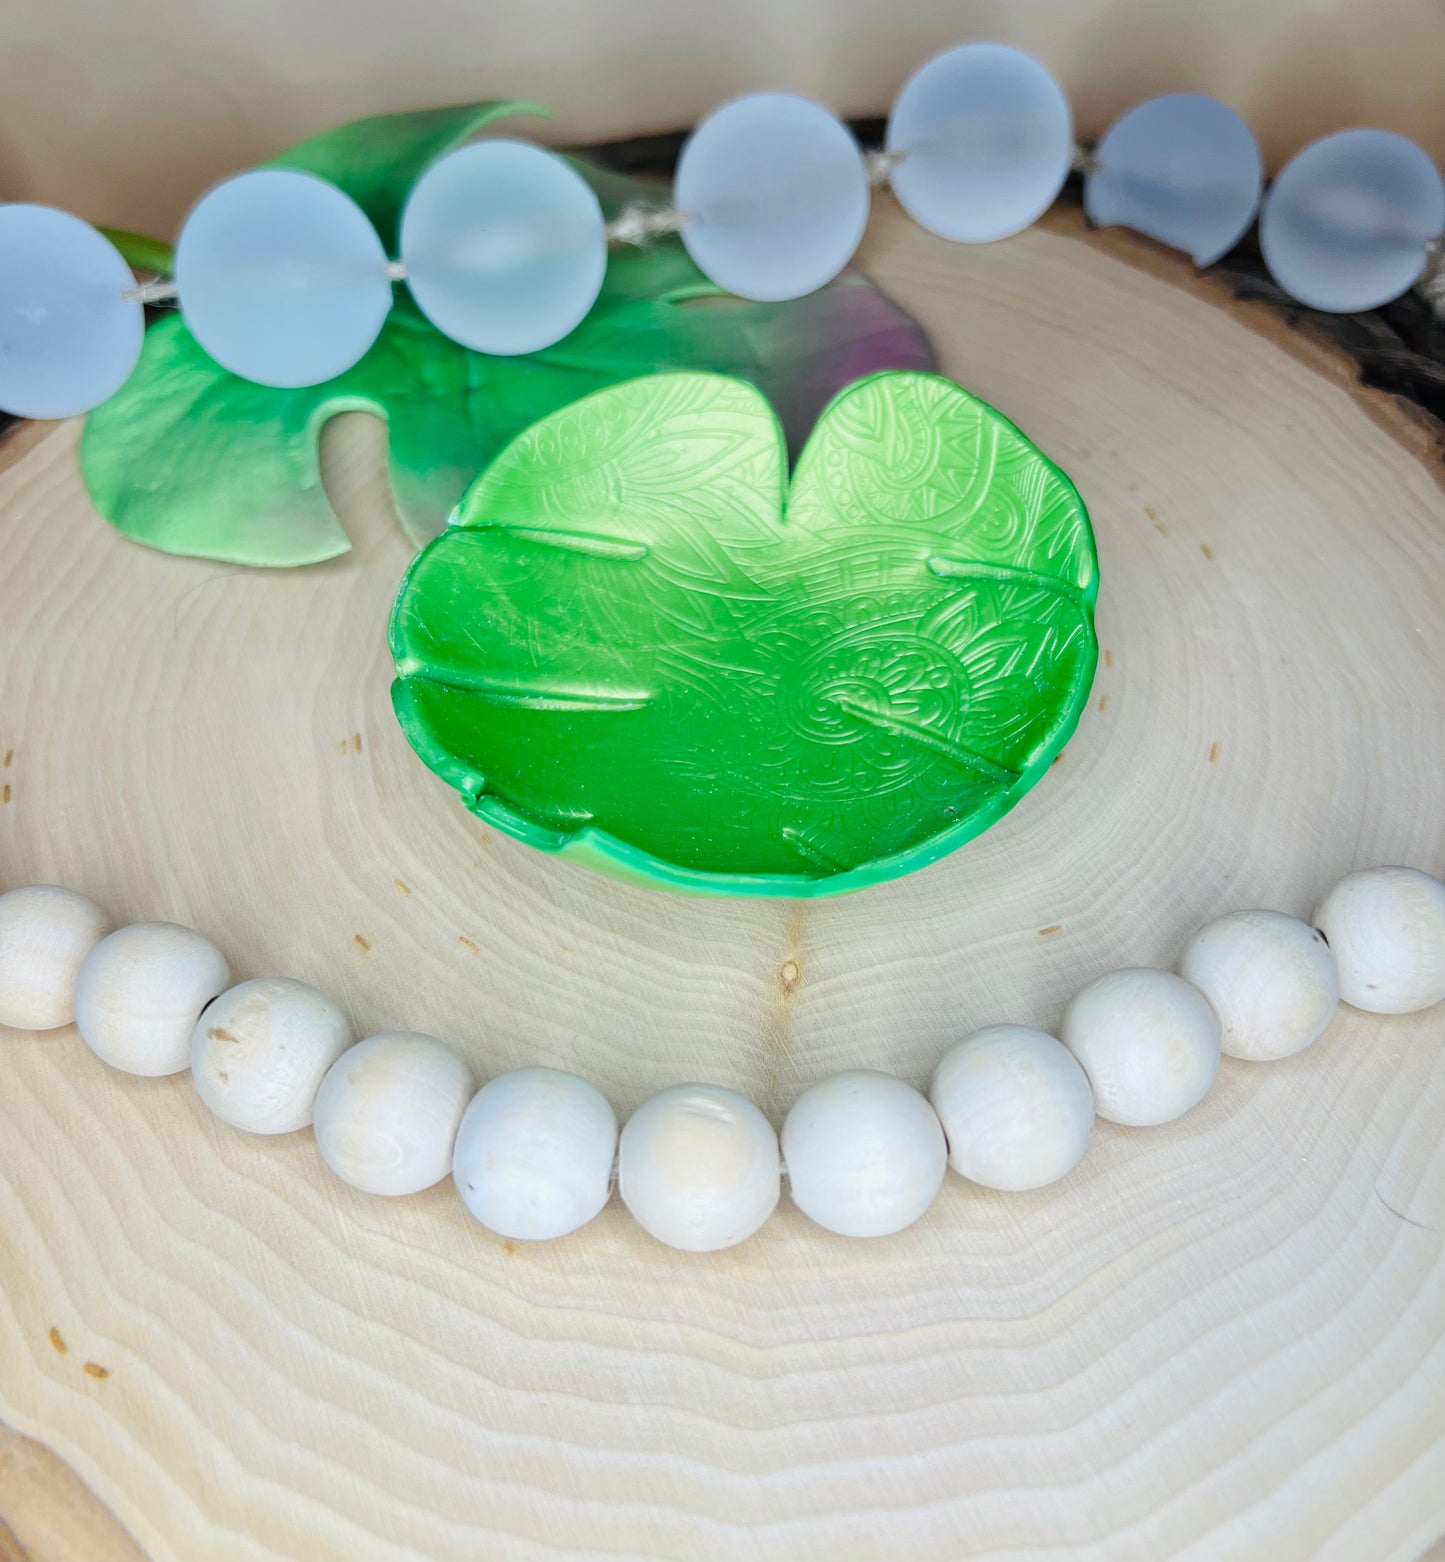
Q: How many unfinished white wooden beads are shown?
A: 11